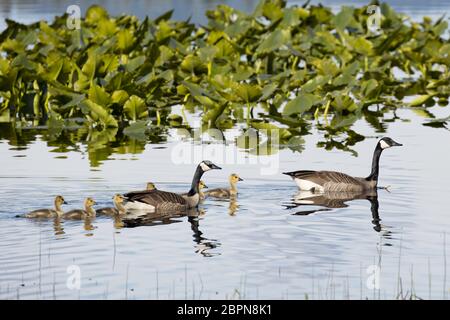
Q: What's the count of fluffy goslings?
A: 6